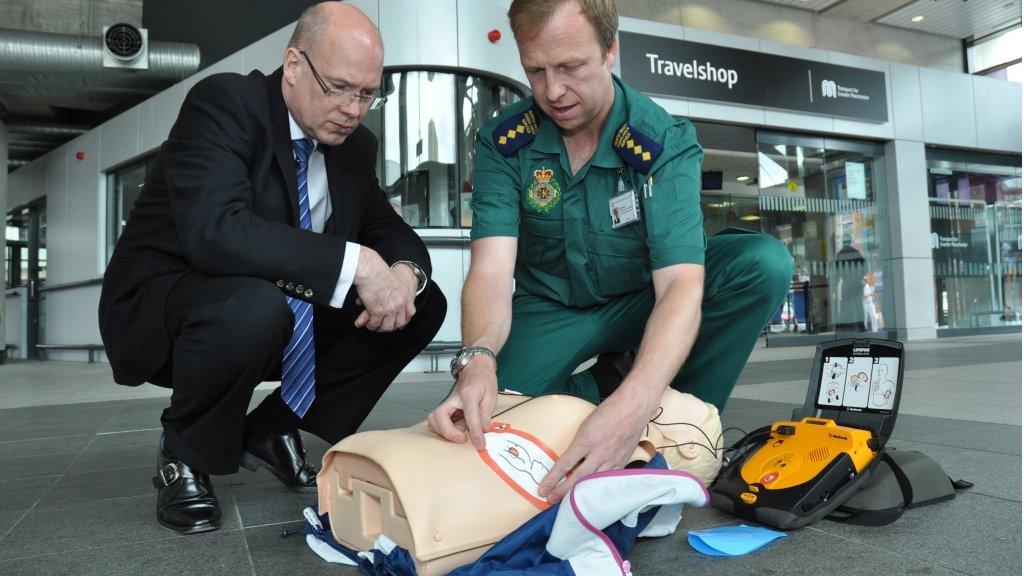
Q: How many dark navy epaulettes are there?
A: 2